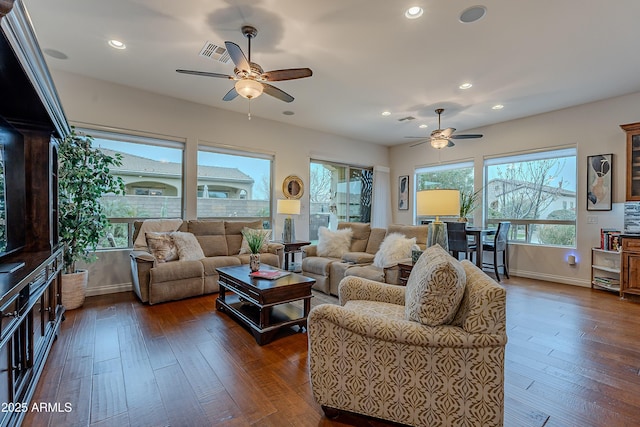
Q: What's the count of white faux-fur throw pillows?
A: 2